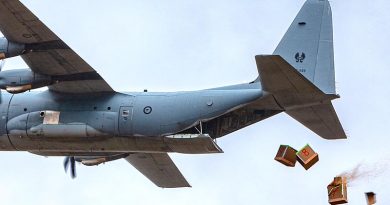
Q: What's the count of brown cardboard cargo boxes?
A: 4